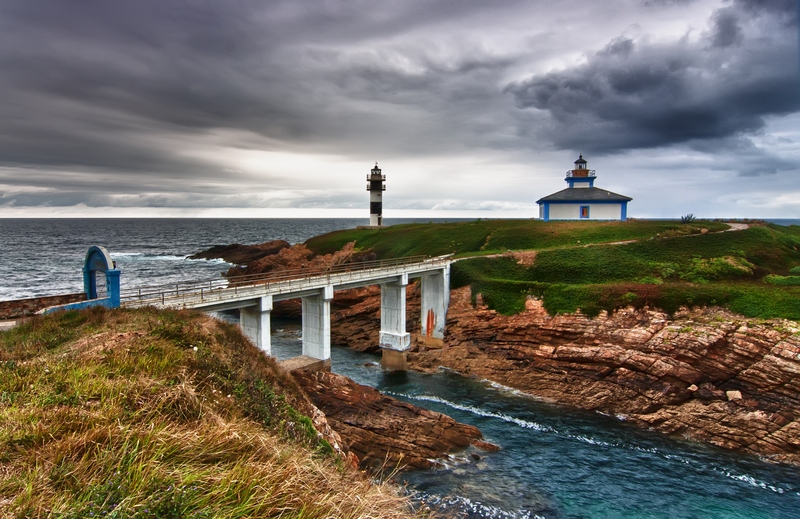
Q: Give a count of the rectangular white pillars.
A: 4